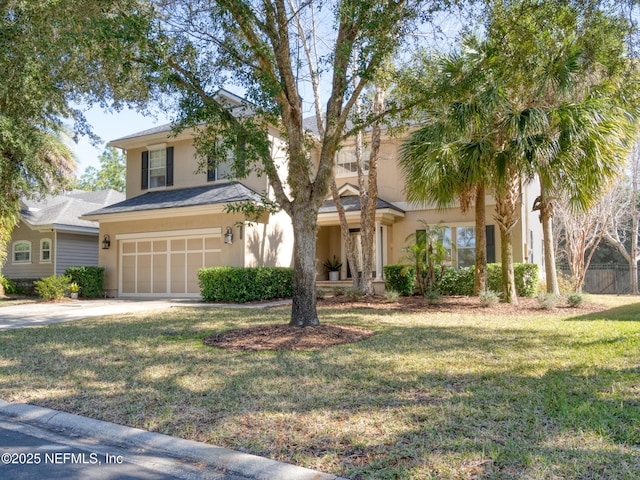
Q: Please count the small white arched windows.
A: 2